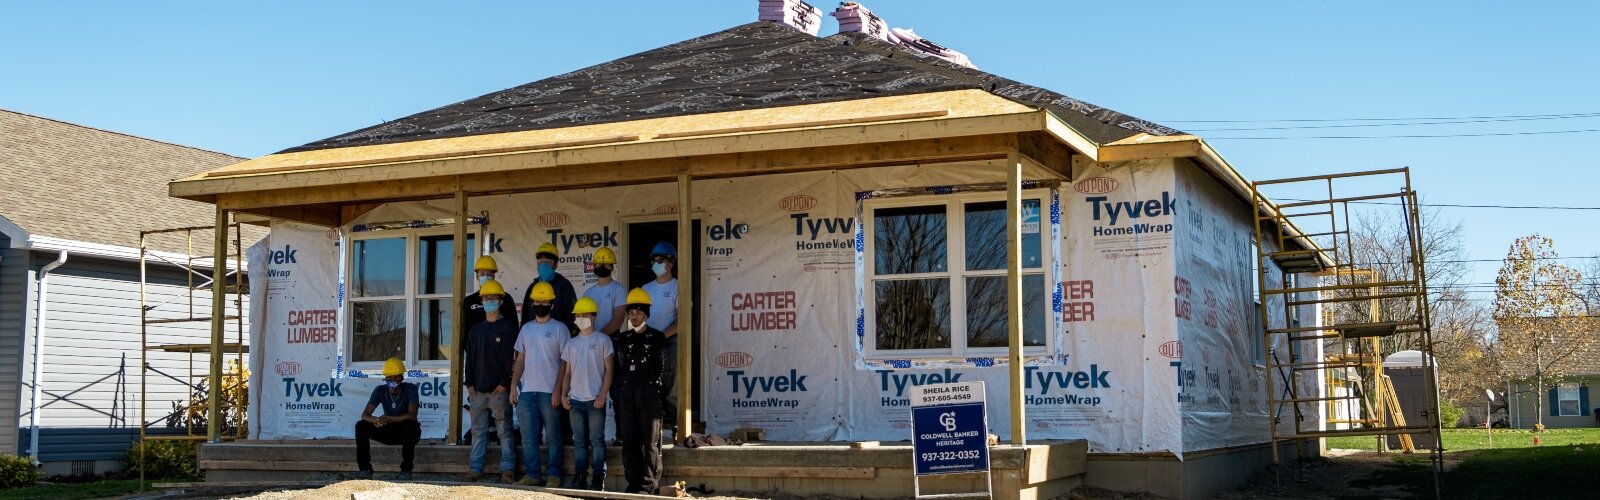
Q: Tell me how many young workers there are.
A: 9